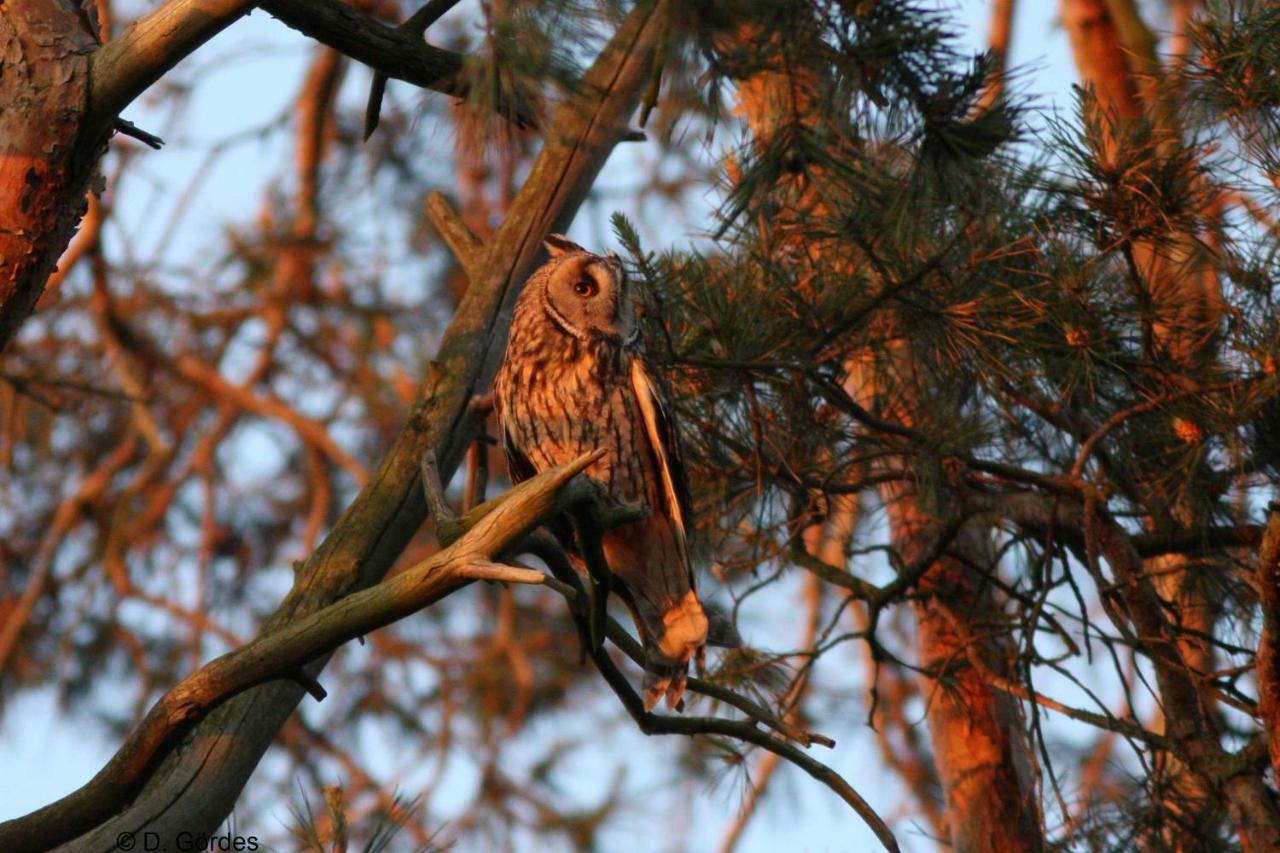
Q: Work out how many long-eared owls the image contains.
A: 1